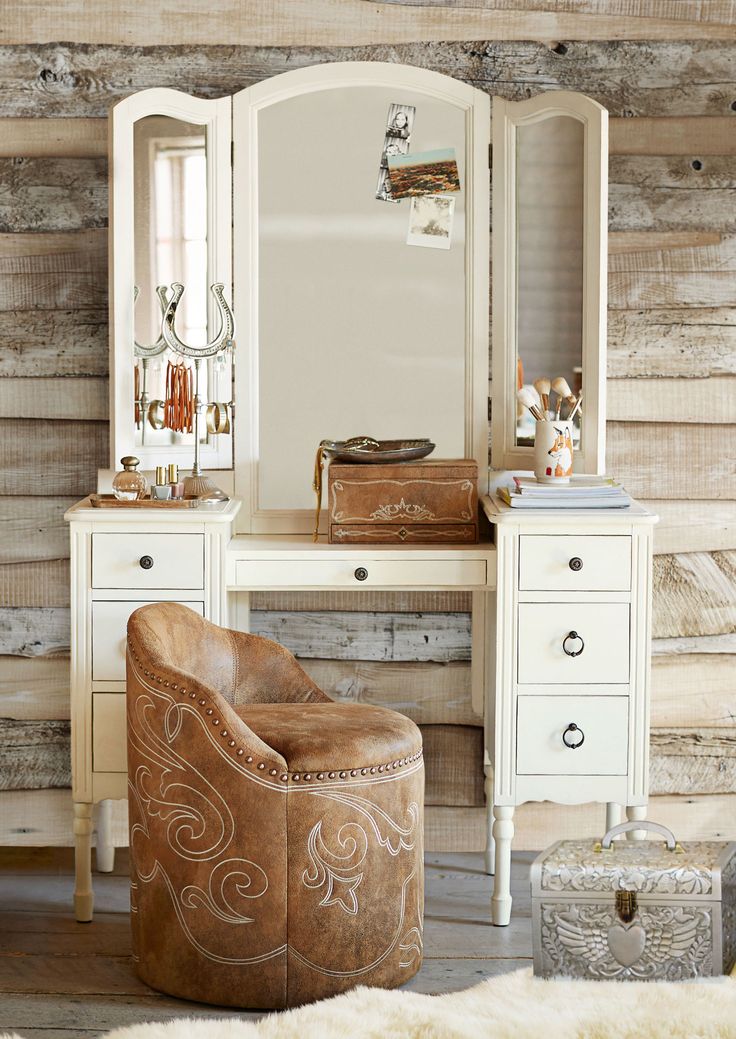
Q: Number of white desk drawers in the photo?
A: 7